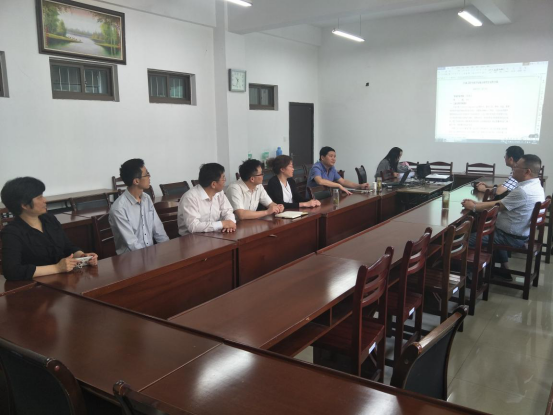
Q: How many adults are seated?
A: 9